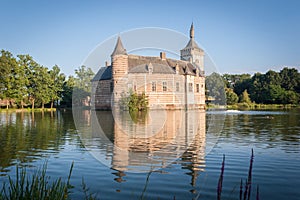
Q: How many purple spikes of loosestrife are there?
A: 5